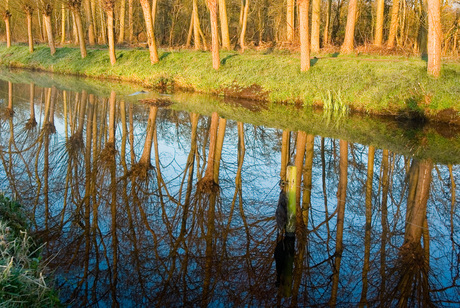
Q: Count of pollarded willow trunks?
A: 9